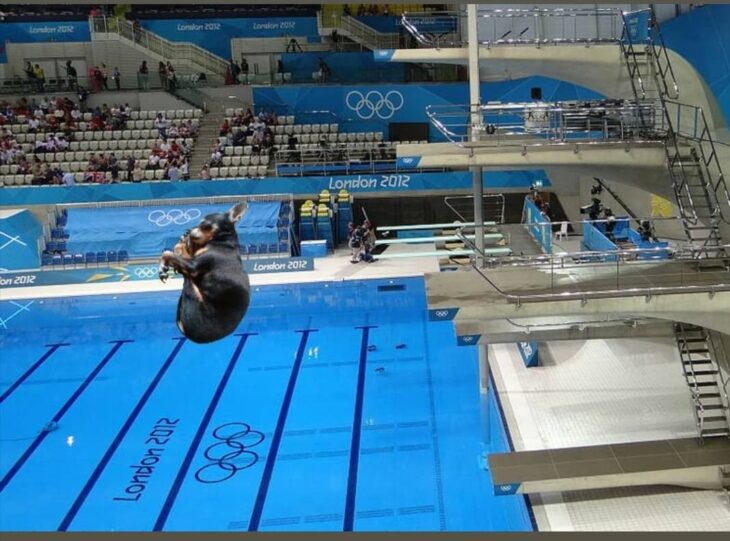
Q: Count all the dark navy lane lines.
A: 6